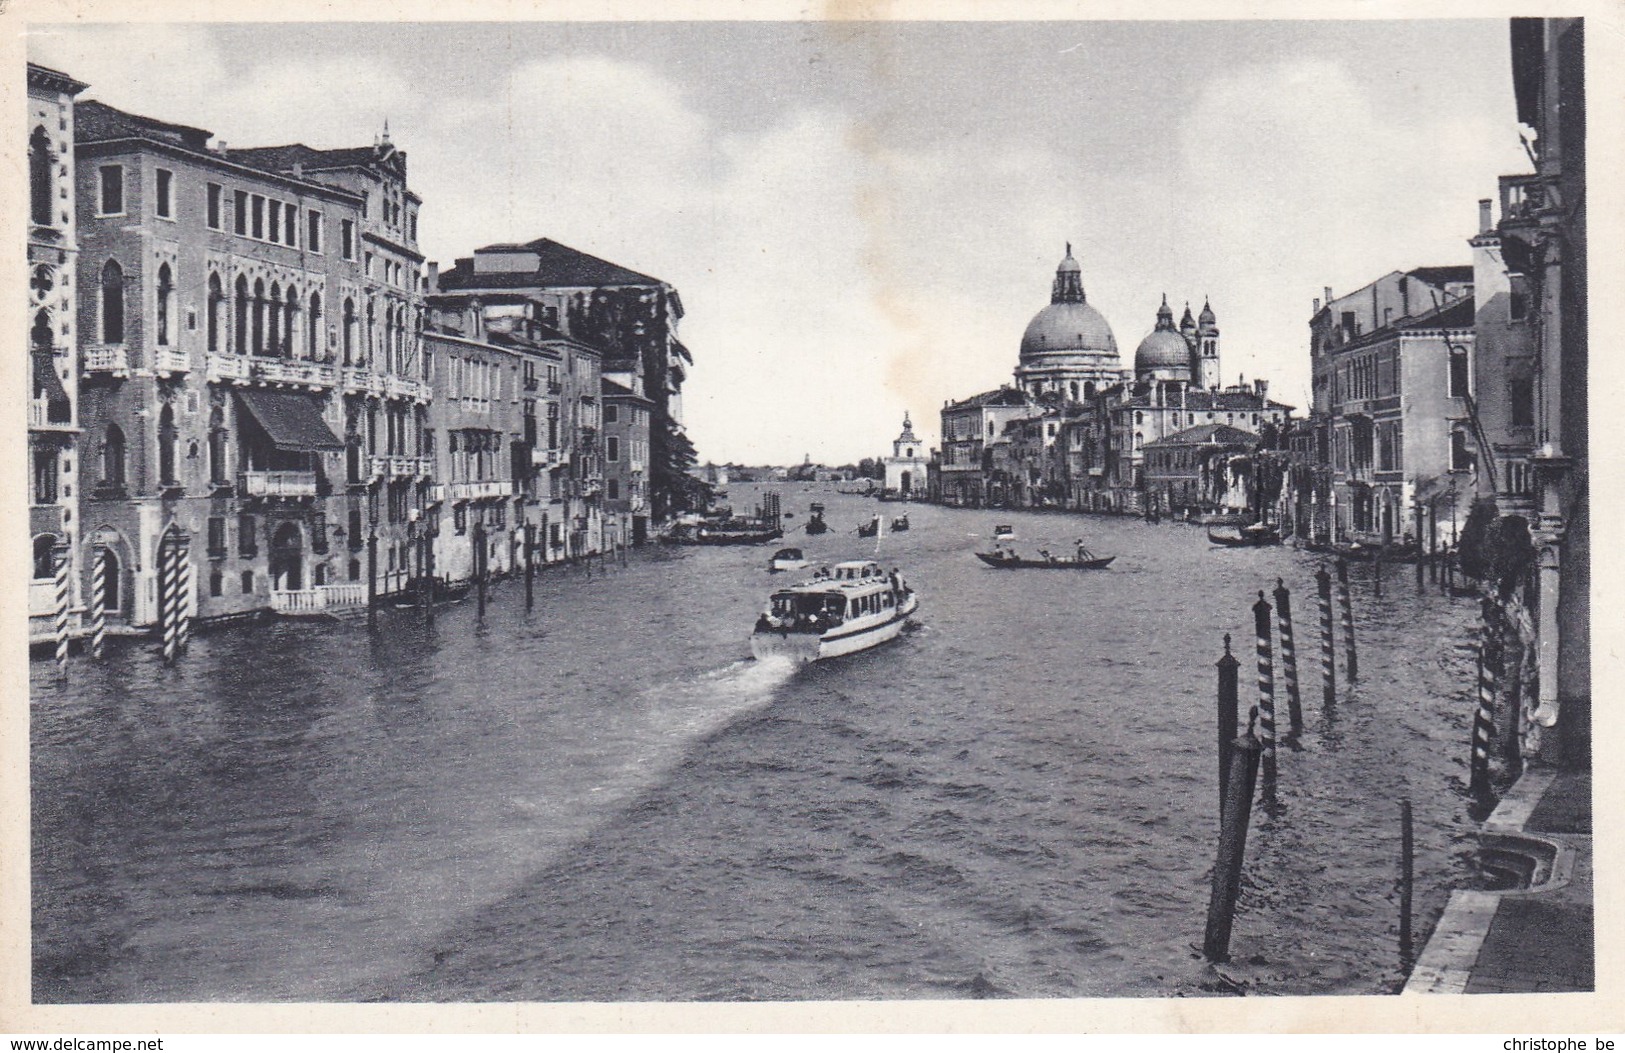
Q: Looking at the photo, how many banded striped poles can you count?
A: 9